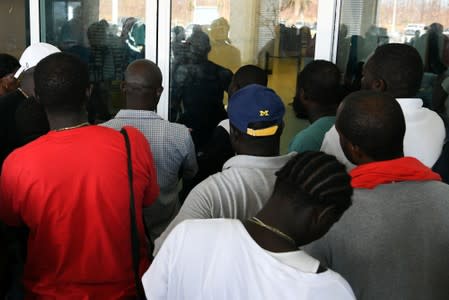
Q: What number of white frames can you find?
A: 3